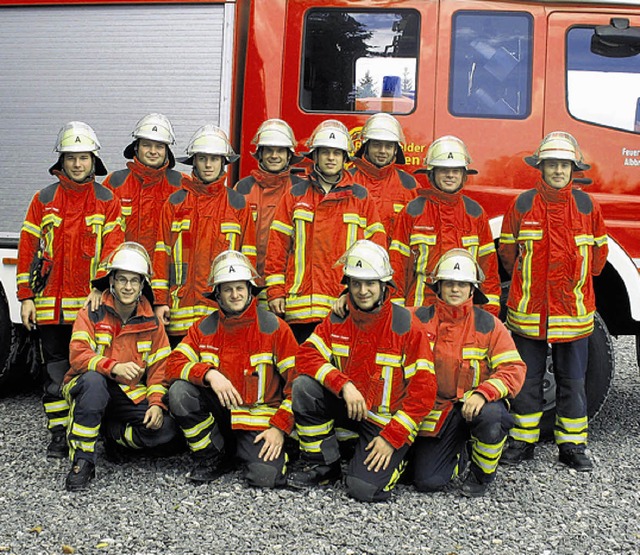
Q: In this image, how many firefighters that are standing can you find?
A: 8